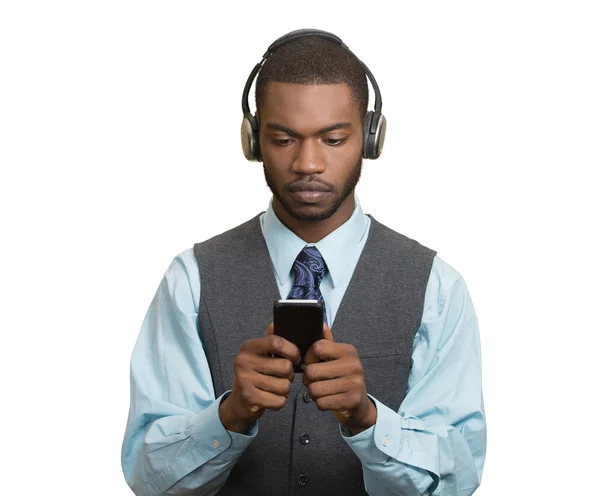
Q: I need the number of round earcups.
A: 2